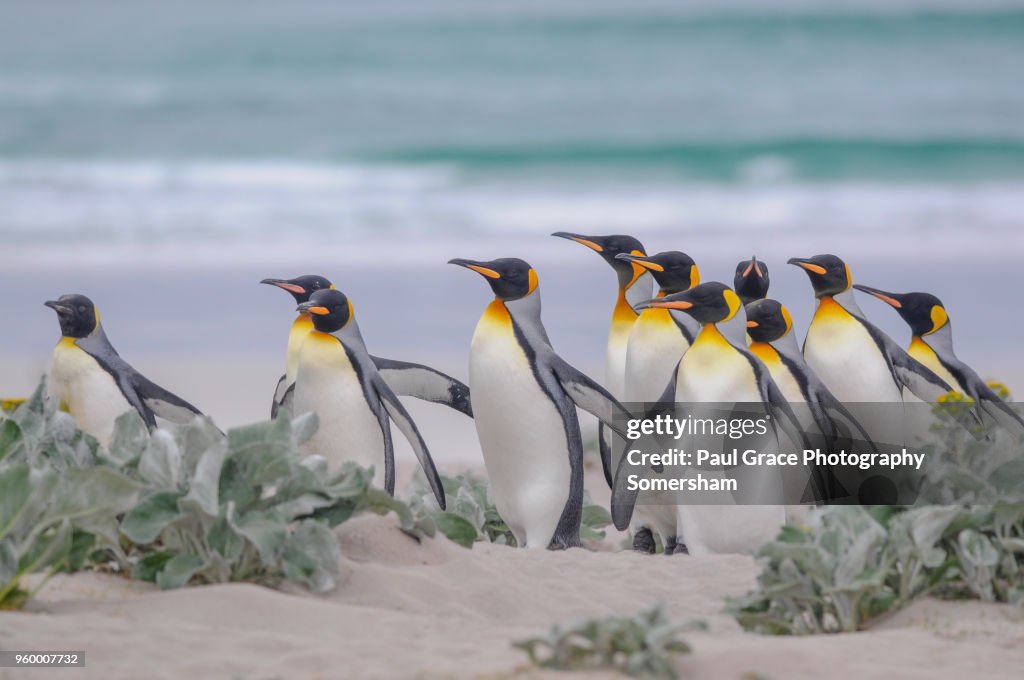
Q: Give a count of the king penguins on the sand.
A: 11